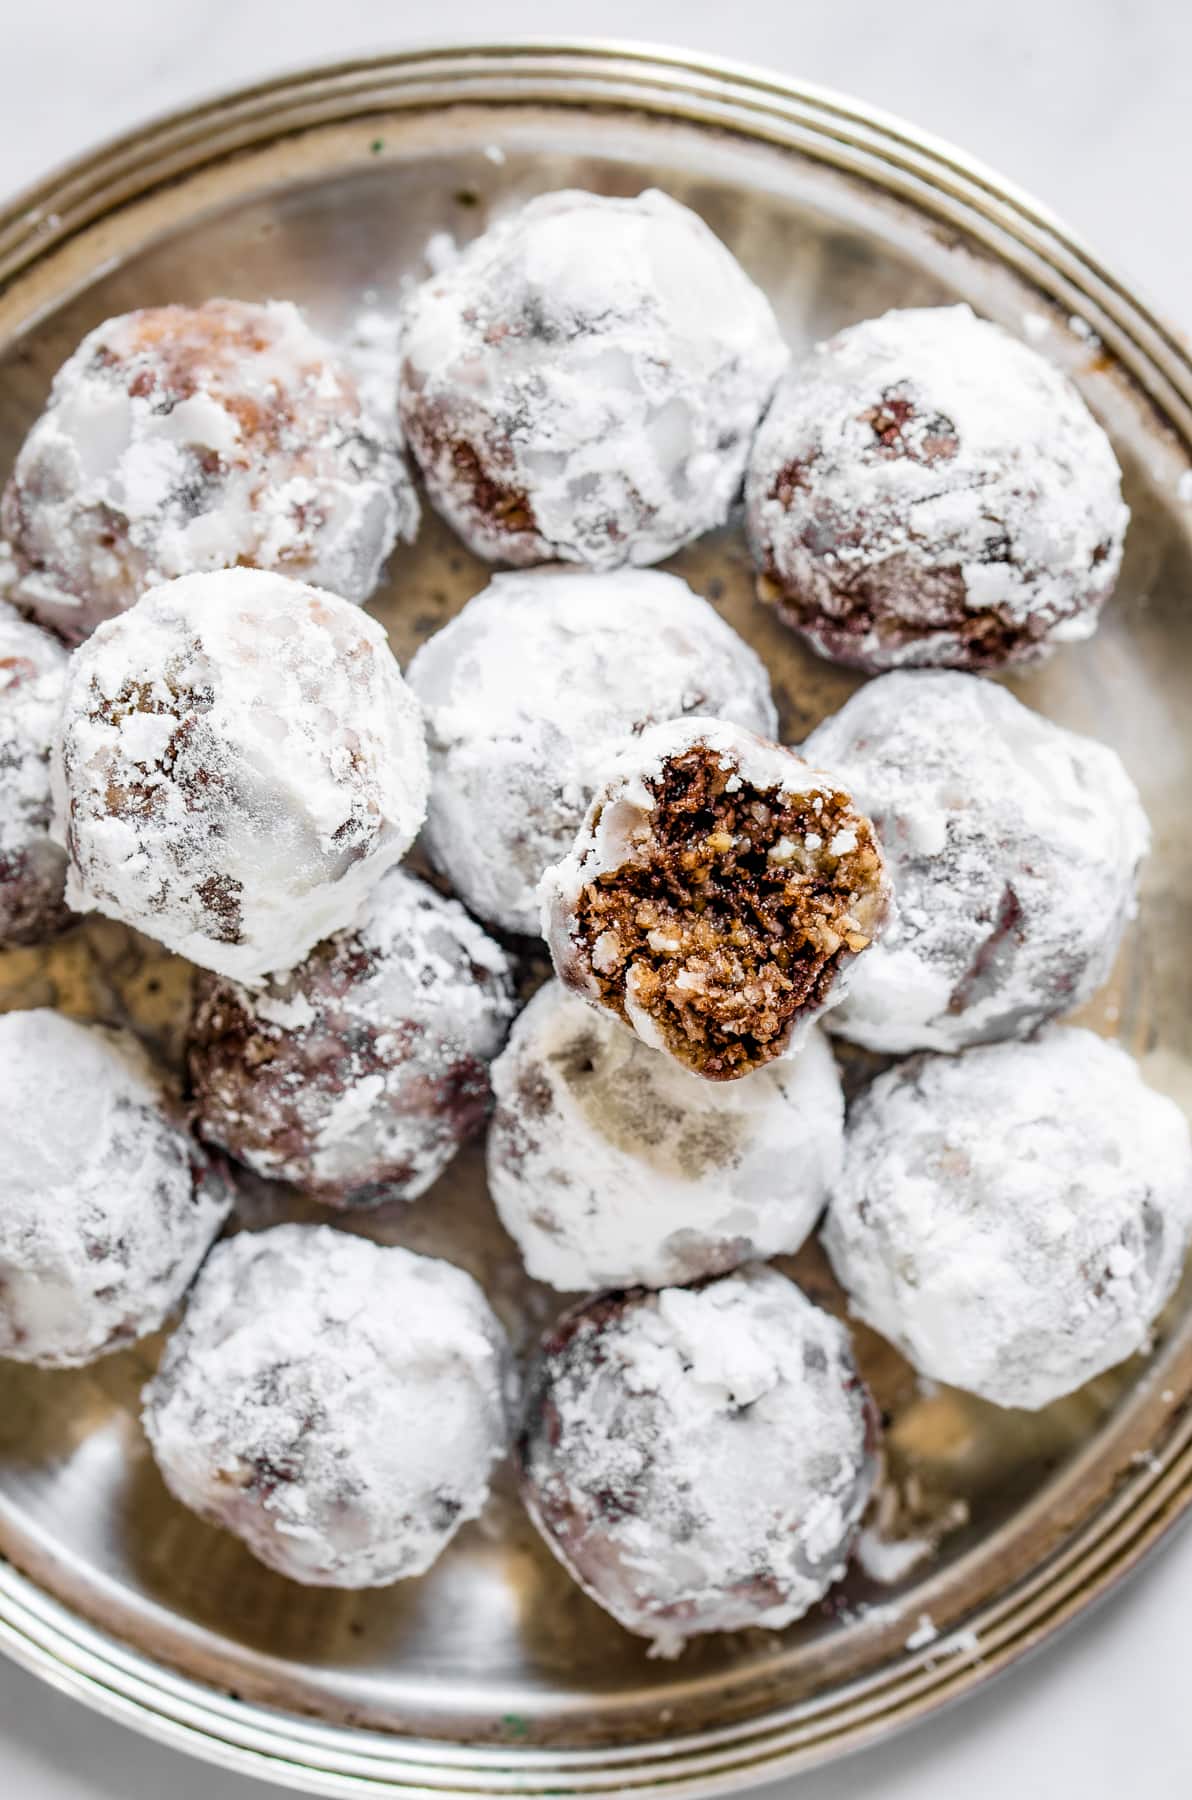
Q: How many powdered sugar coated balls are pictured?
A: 14